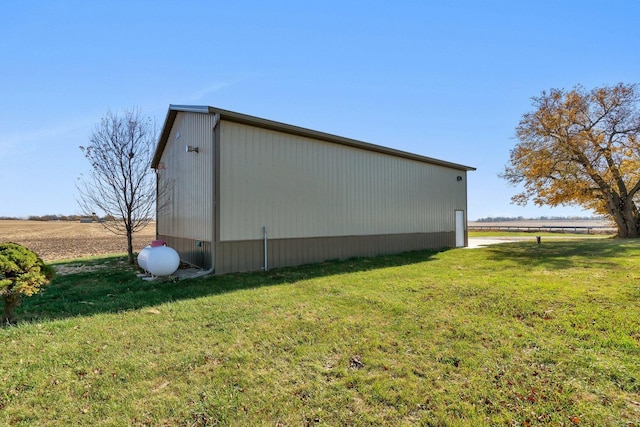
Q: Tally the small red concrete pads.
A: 0